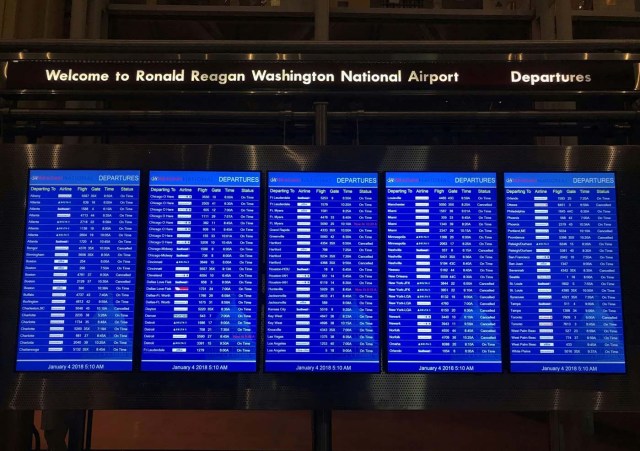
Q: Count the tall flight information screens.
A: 5